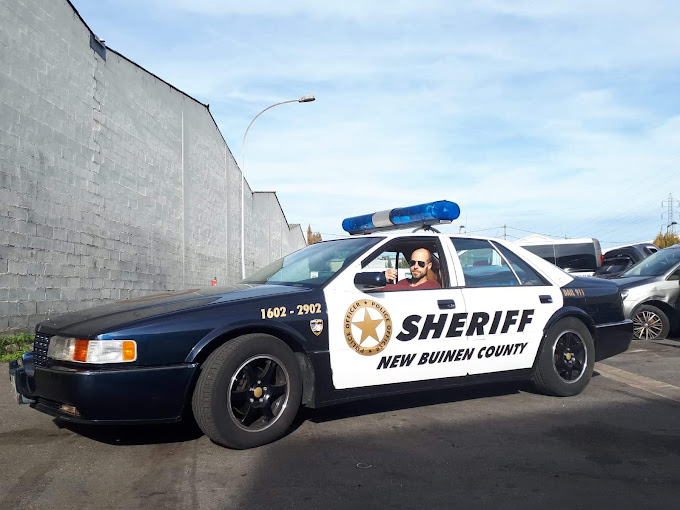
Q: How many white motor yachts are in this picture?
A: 0